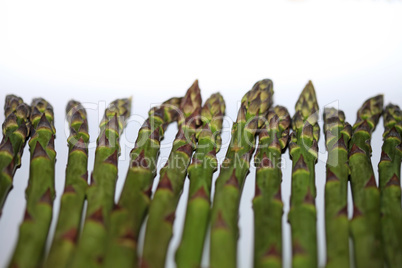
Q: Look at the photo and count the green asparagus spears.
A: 13